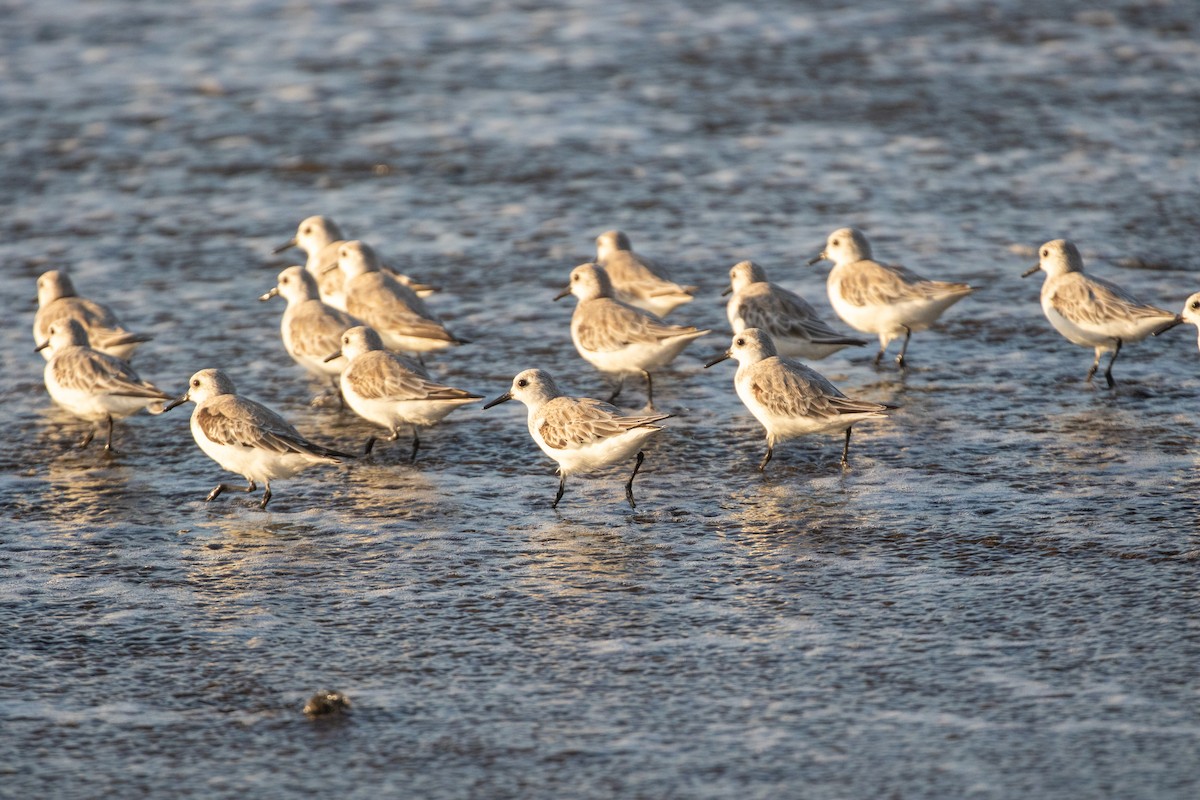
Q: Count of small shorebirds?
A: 15